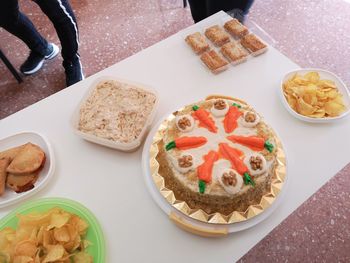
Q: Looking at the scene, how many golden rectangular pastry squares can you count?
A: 6